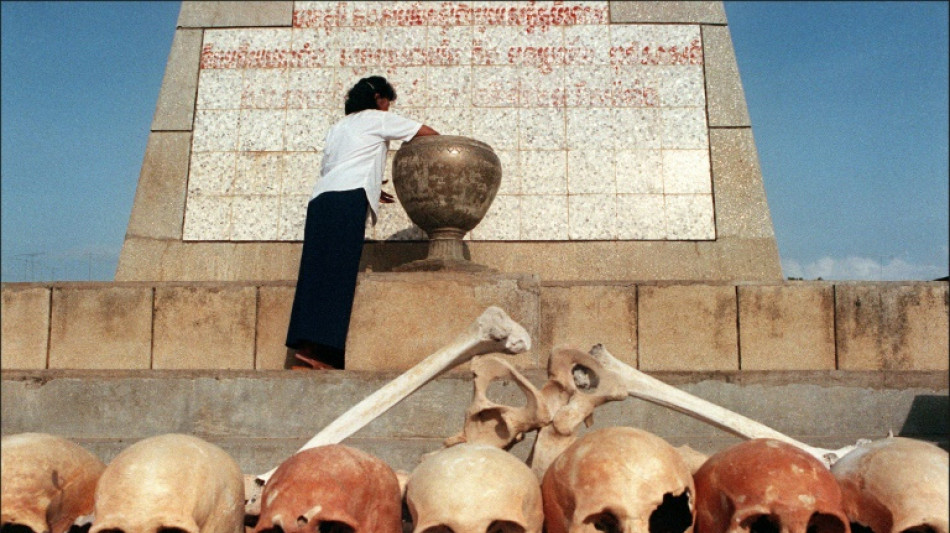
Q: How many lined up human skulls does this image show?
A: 7